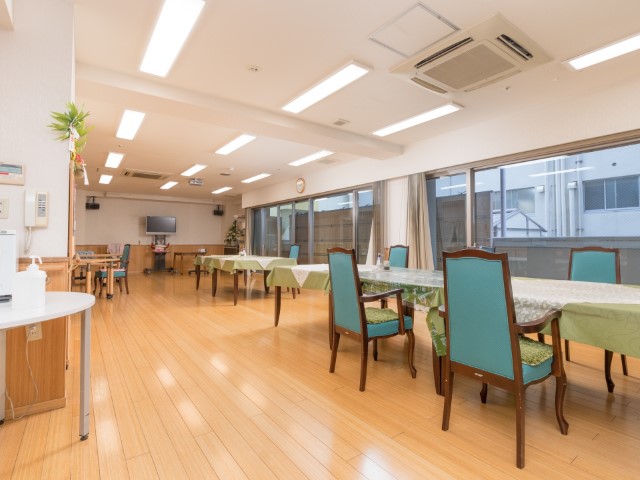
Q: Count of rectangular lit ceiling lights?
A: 13